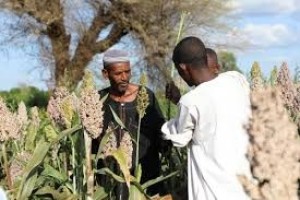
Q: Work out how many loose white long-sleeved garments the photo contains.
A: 1